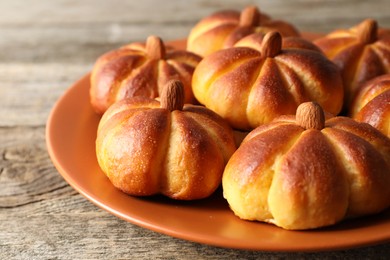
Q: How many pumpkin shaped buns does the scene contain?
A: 7